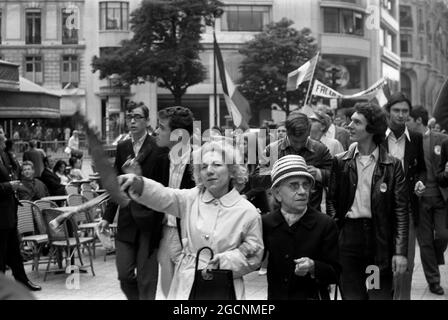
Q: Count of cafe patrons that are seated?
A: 4